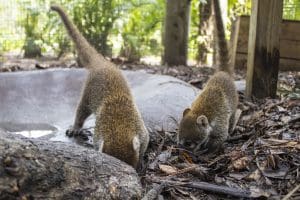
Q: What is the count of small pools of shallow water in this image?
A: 1